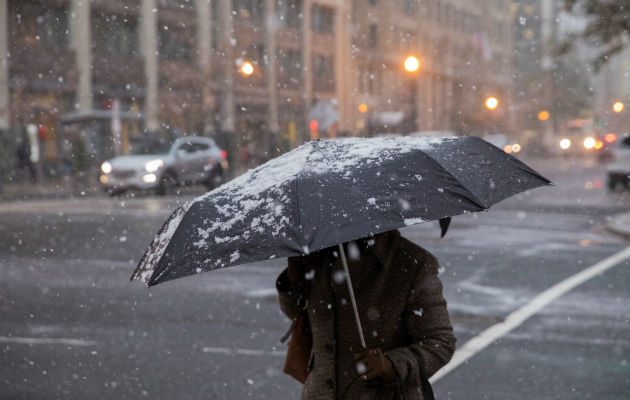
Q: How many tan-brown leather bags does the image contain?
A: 1